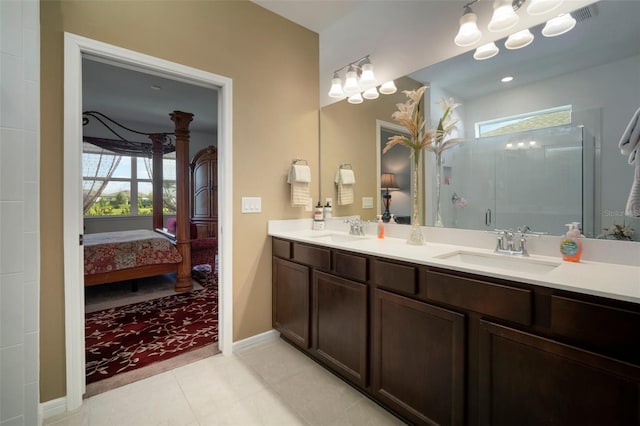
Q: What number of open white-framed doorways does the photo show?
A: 1